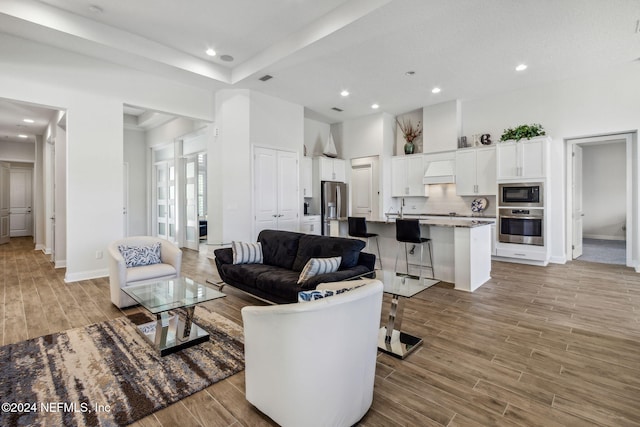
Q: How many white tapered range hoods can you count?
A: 1